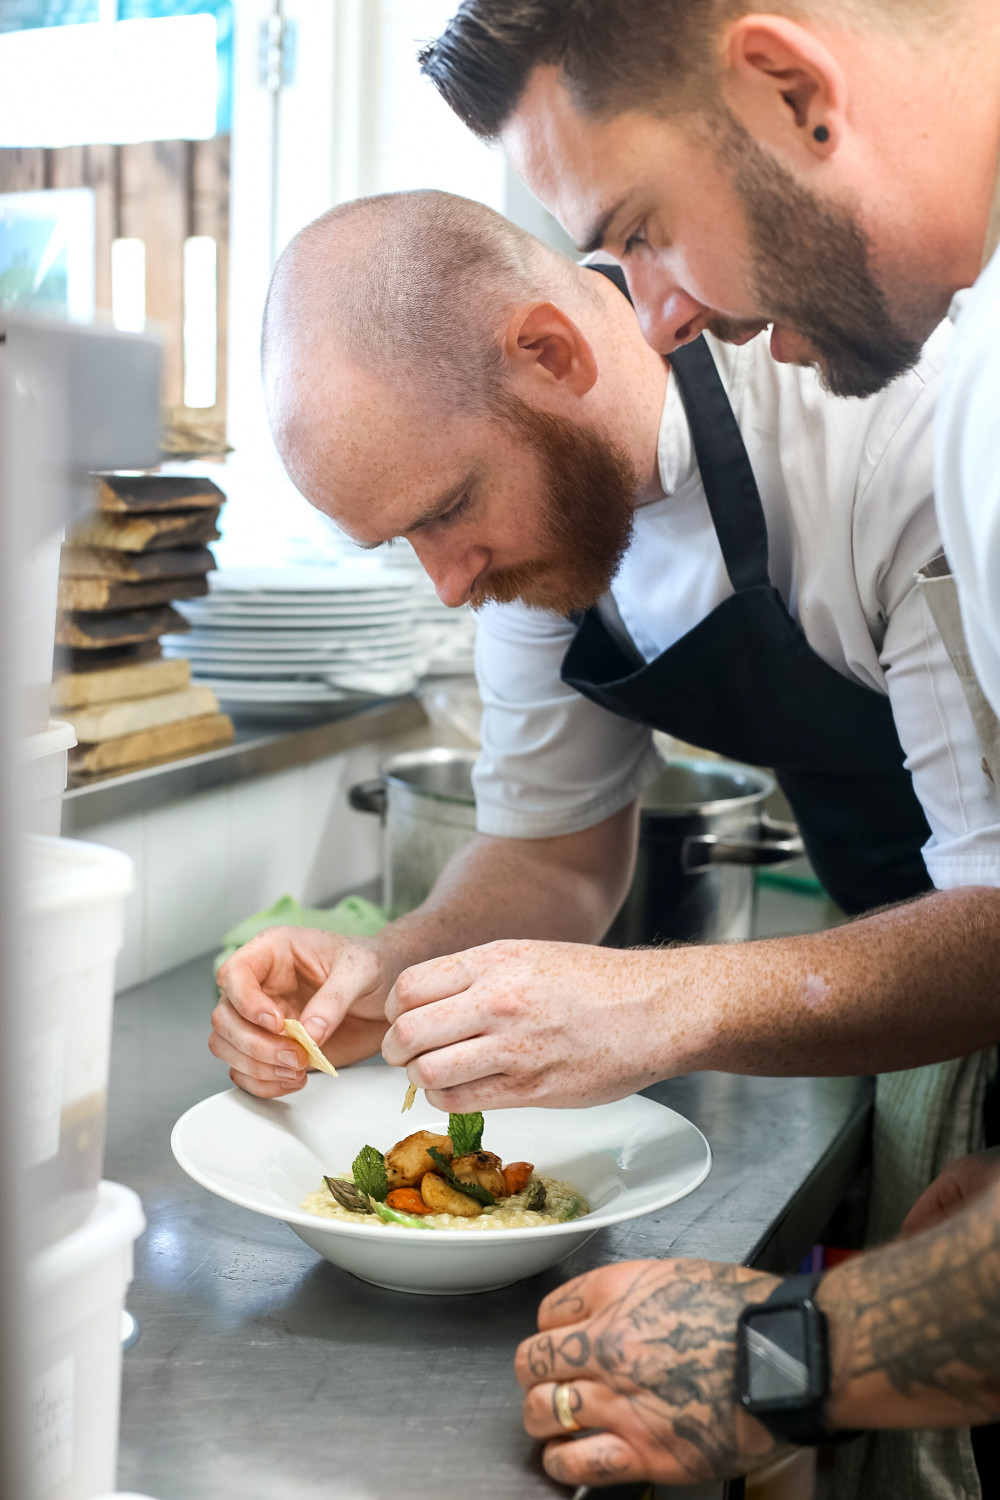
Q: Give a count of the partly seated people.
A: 0